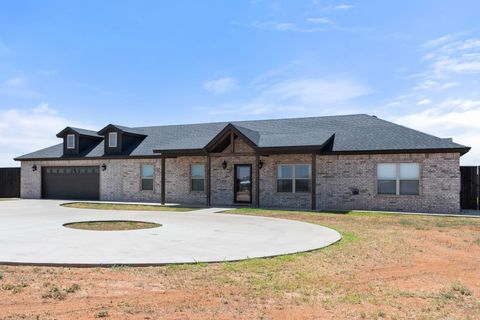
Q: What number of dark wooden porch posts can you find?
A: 4